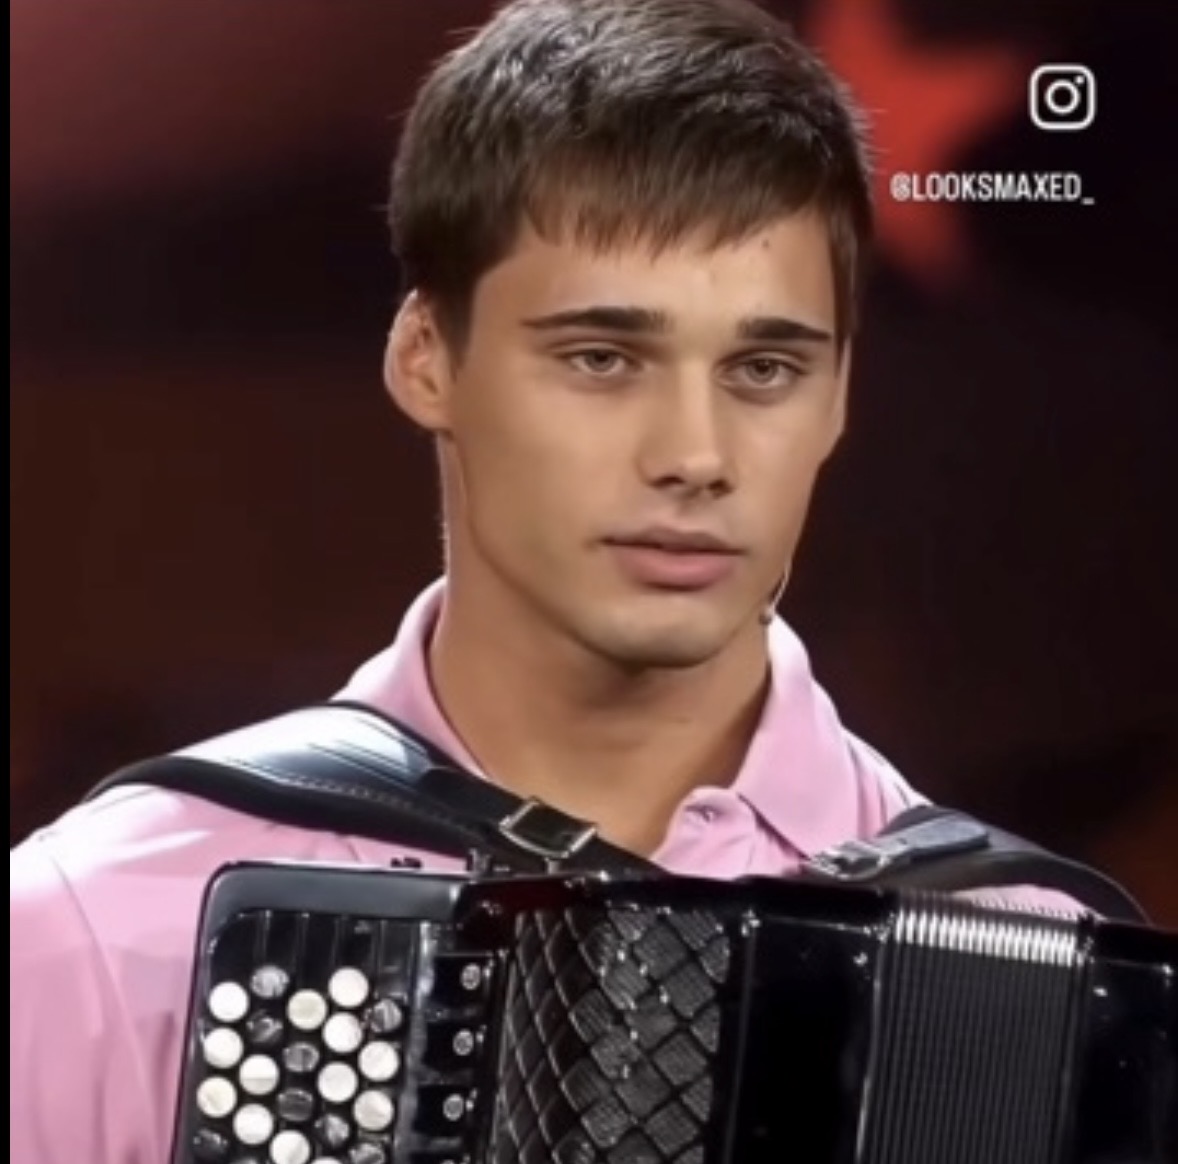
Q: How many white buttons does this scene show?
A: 13